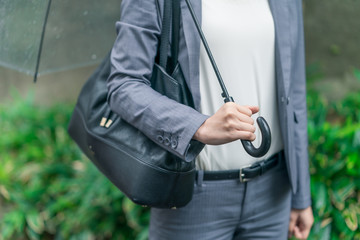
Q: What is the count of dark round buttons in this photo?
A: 3